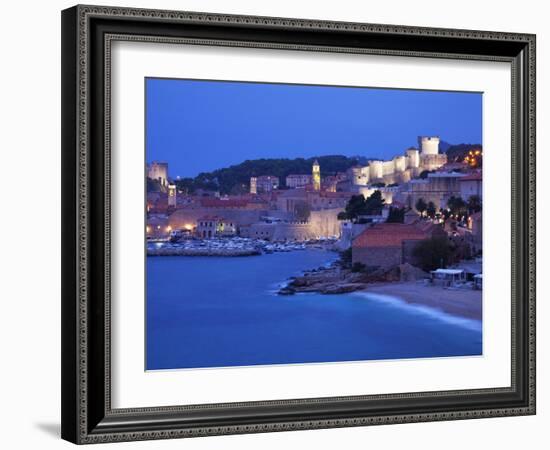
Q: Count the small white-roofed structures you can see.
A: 2